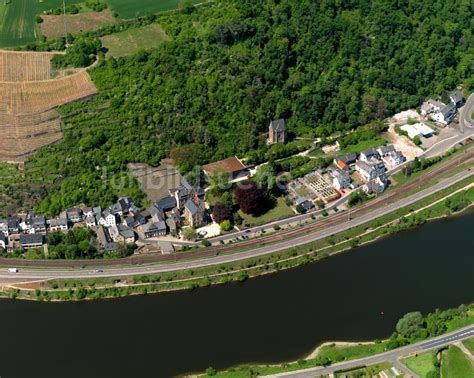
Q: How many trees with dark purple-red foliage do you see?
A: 2